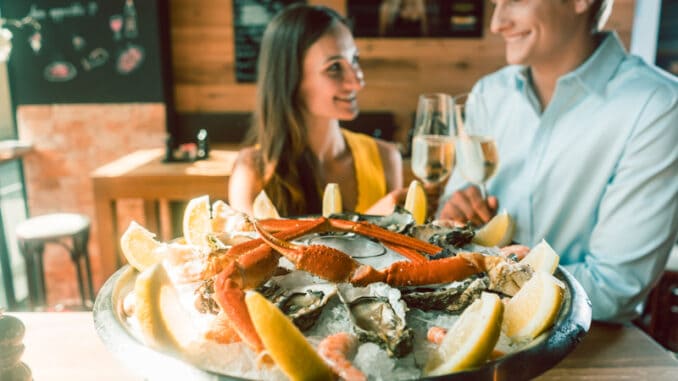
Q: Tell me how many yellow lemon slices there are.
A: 11